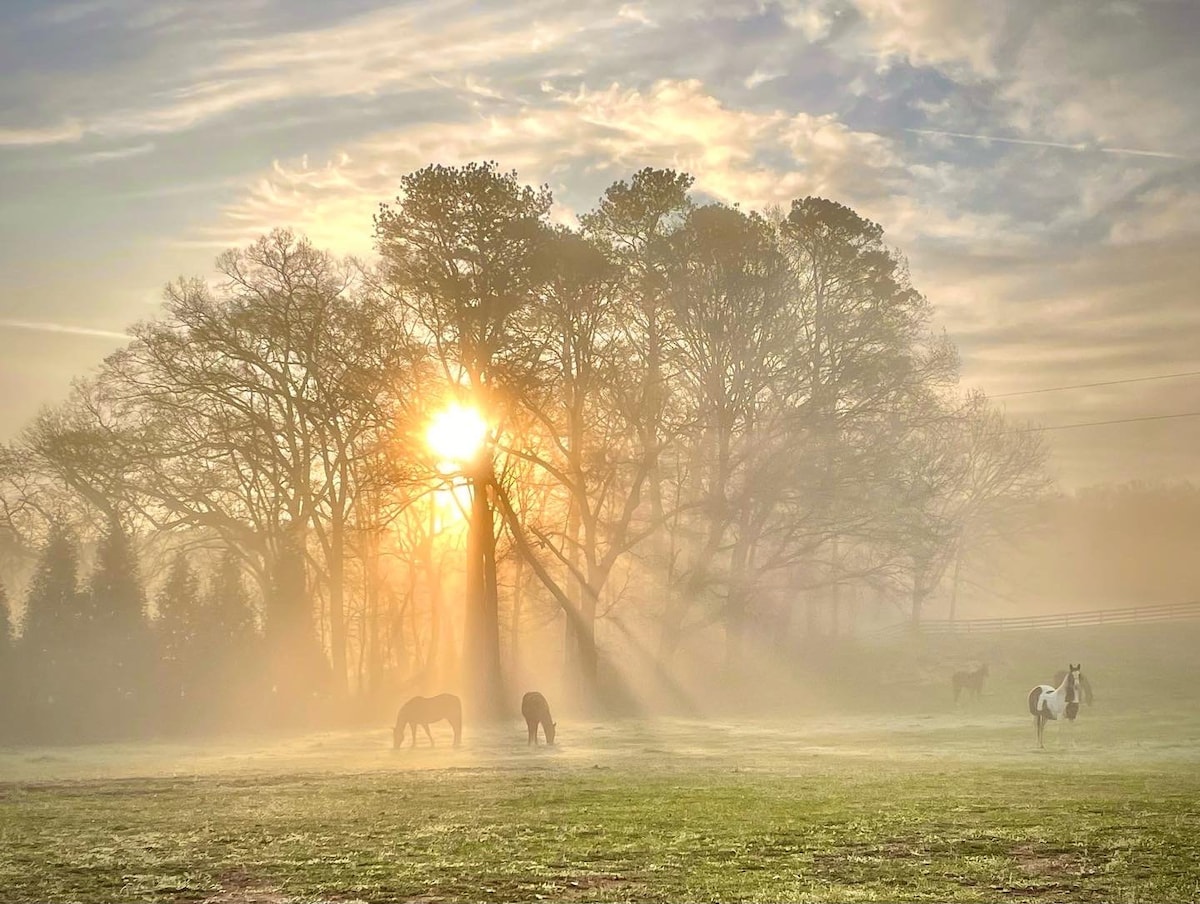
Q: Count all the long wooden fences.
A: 1